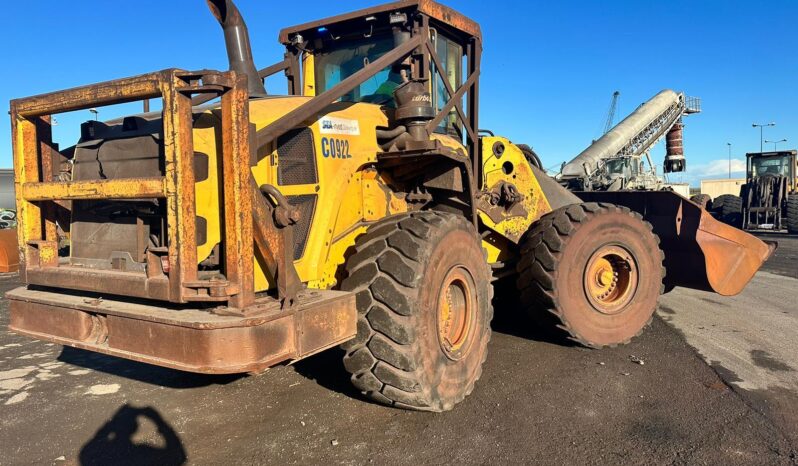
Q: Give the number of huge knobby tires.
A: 2